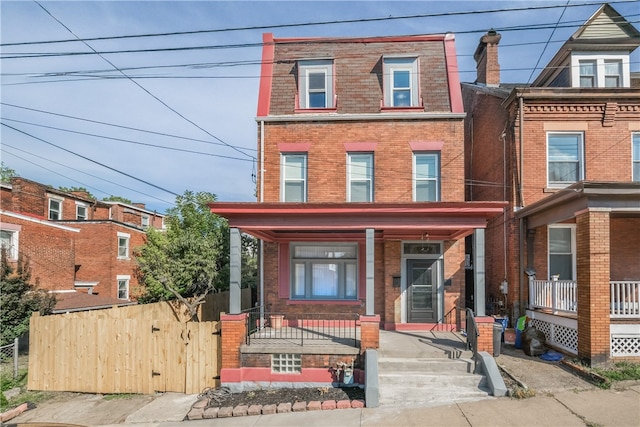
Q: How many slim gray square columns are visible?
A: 3